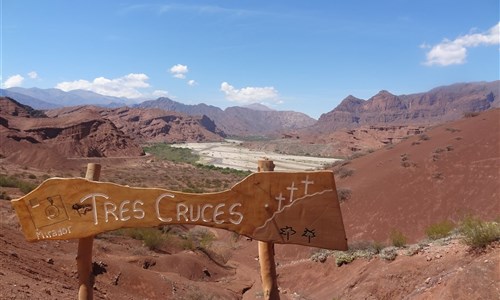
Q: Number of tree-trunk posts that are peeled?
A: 2